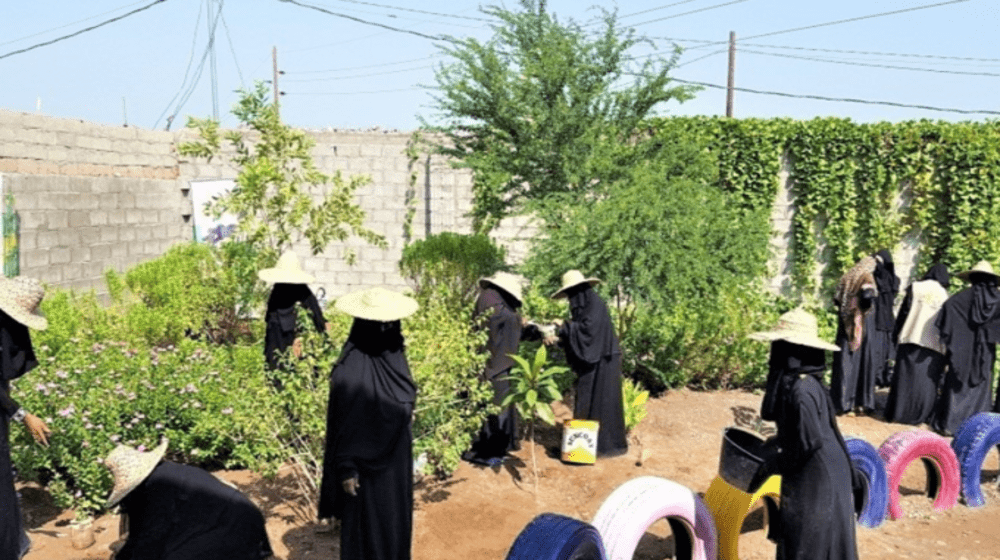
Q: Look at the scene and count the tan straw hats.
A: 8